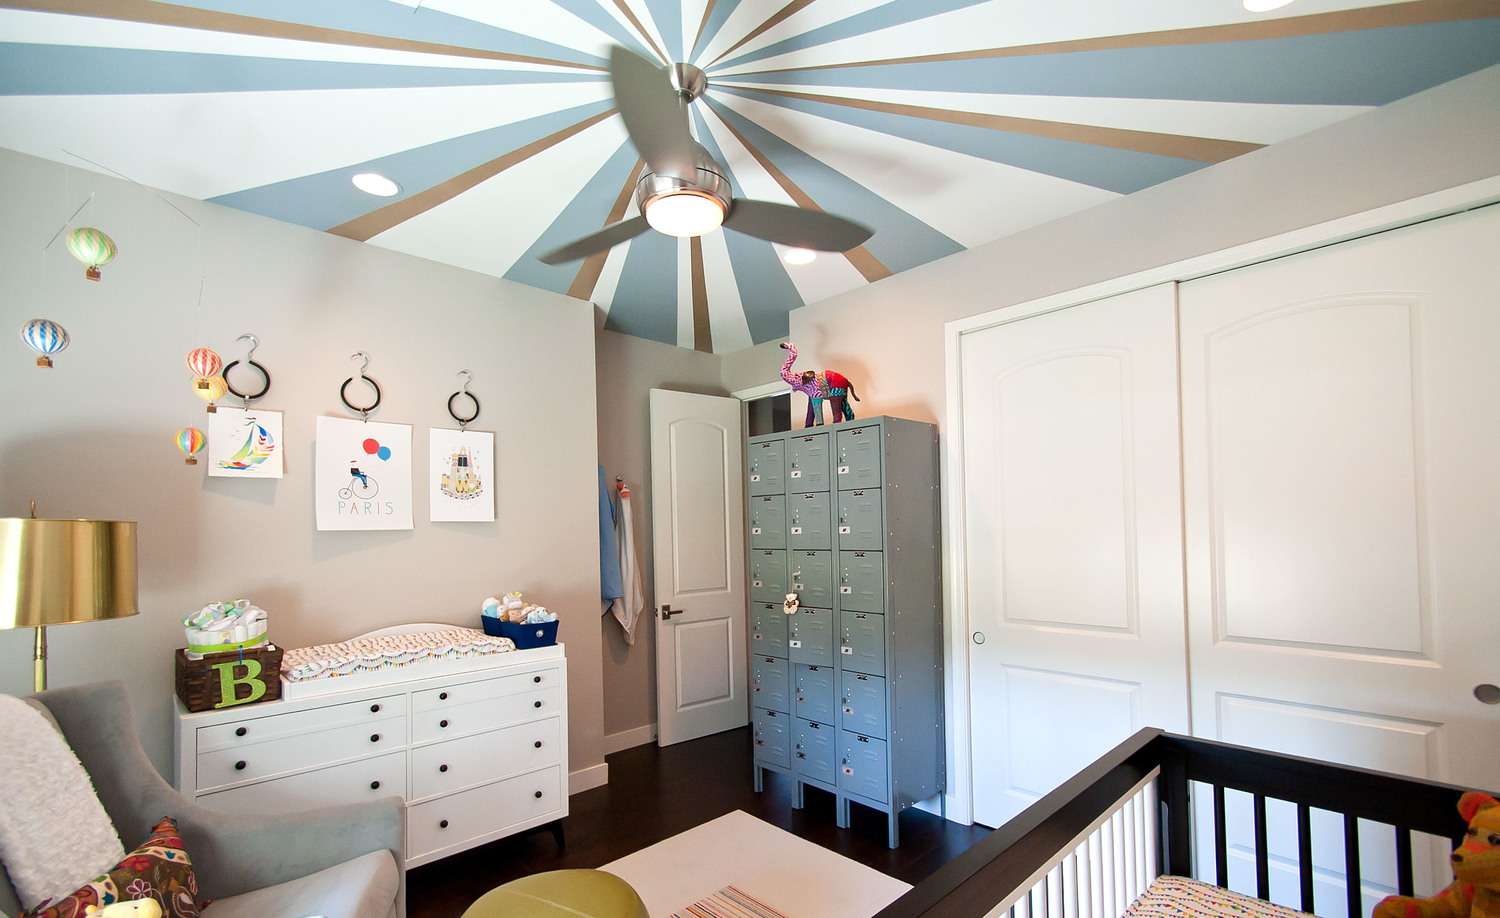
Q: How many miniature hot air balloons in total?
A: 5